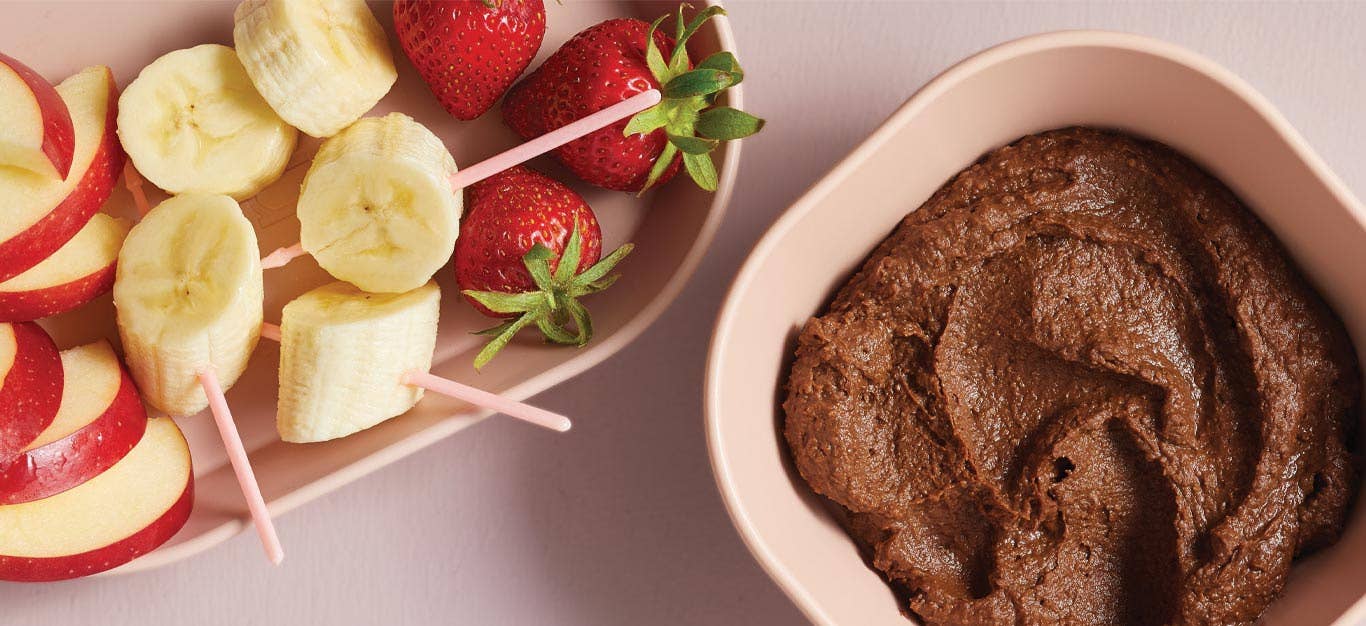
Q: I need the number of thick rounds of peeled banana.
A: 5